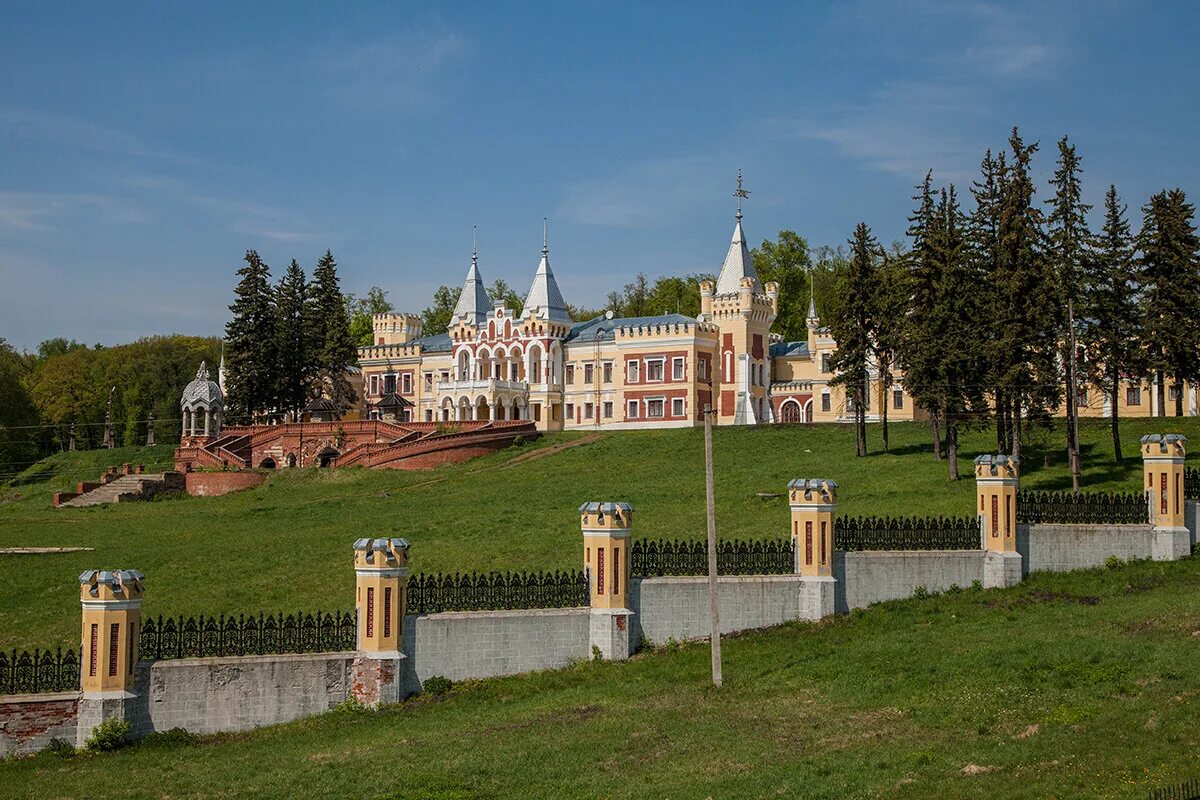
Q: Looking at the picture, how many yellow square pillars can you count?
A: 6